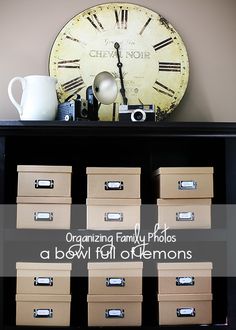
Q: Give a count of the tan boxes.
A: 12